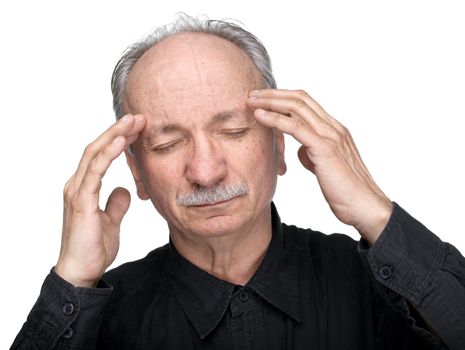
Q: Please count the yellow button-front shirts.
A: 0